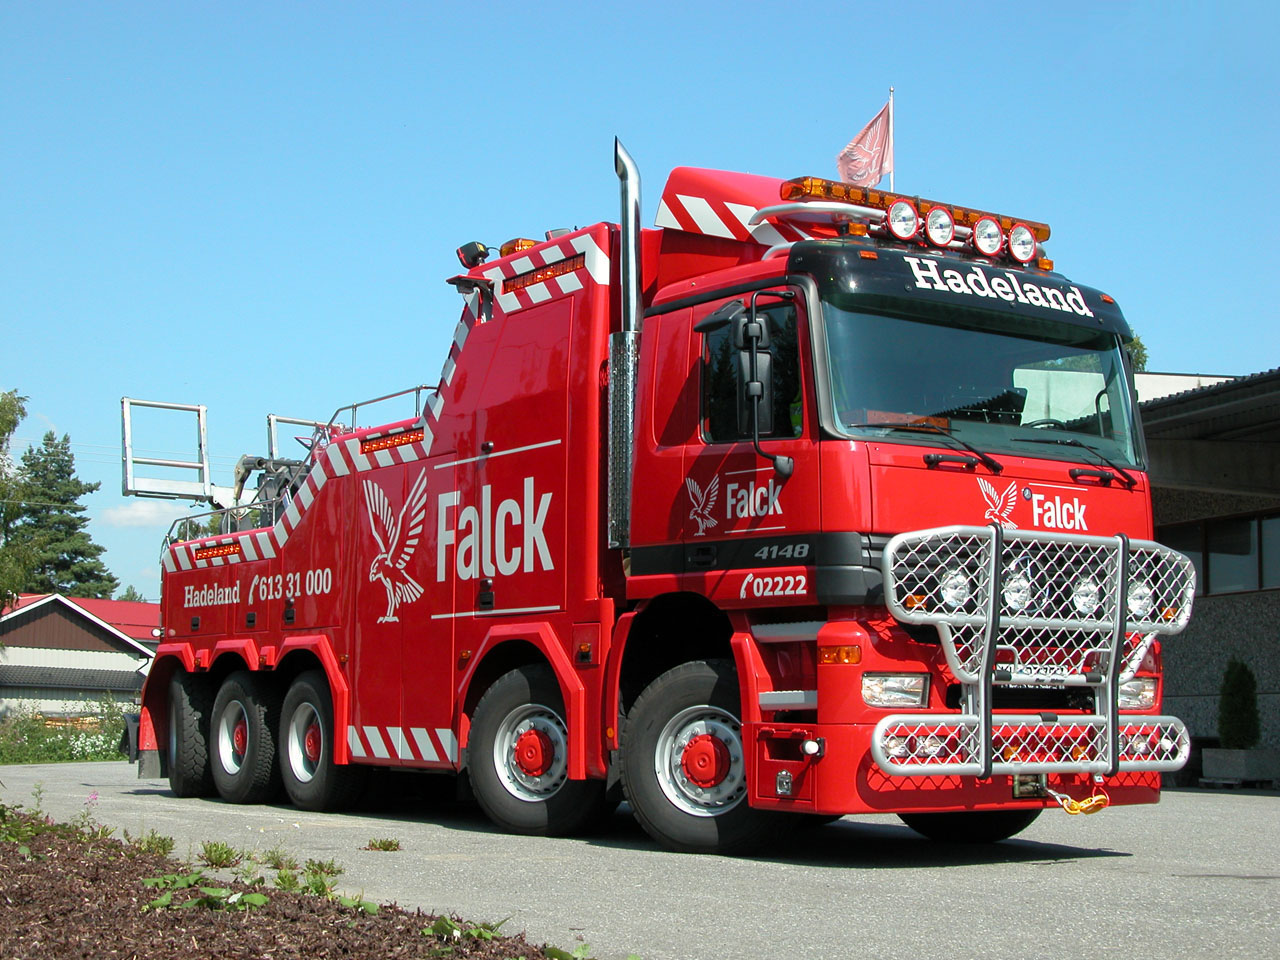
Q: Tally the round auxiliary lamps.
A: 8